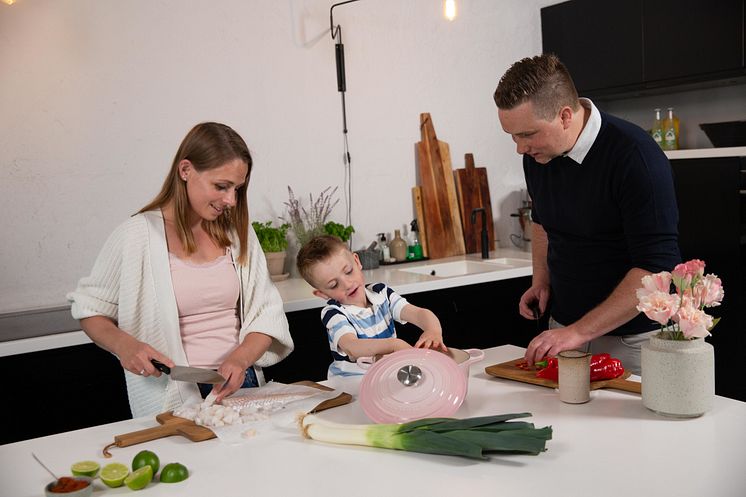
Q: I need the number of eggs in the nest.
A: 0